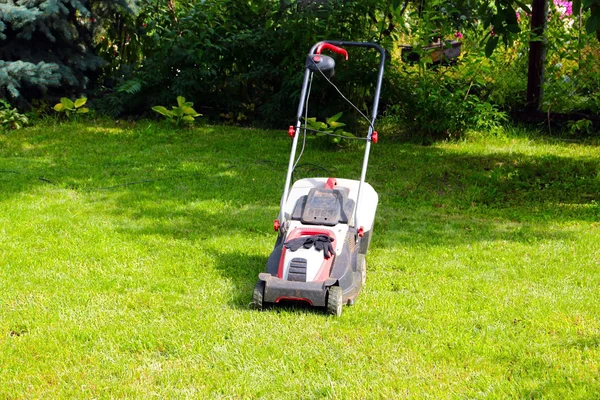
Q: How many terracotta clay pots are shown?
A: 0